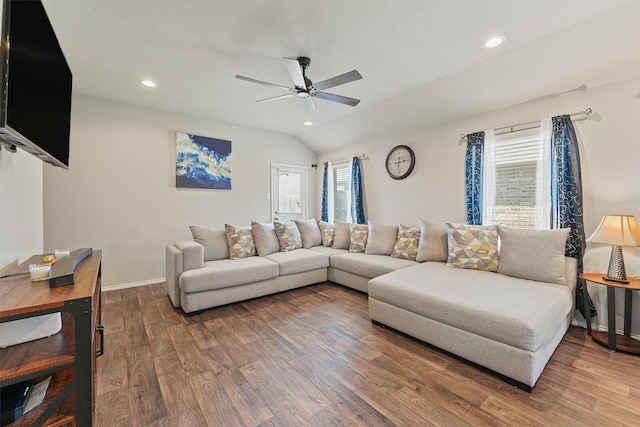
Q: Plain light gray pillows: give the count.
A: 7